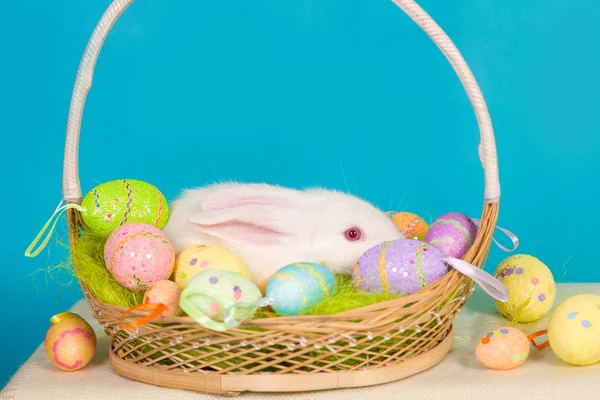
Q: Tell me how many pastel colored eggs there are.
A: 13